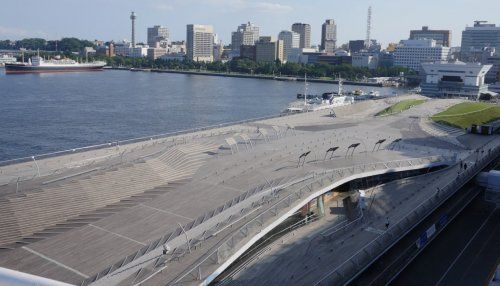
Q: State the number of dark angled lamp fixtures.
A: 5